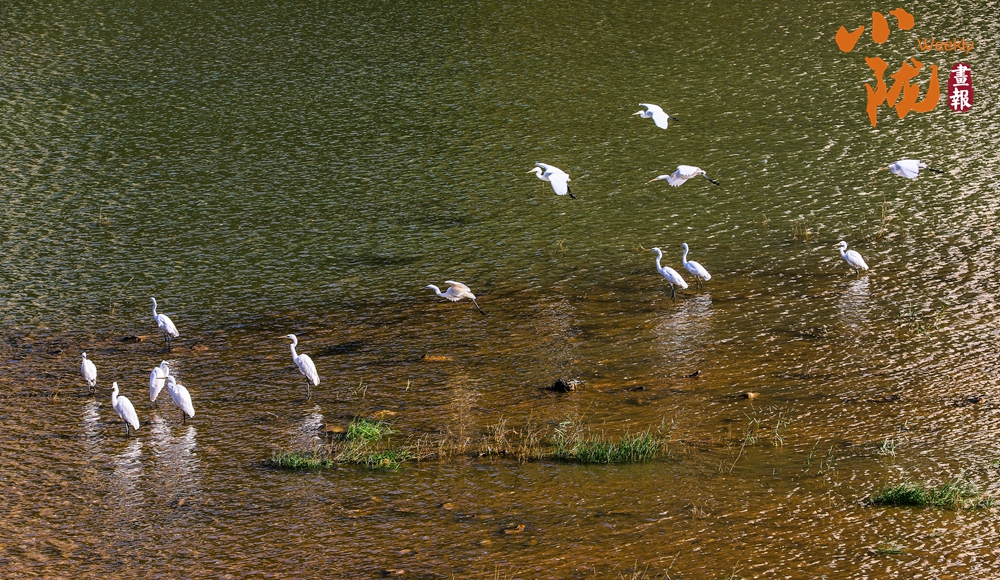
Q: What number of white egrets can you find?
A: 14